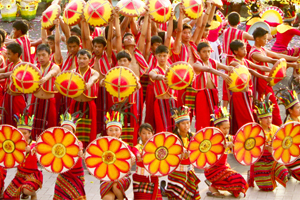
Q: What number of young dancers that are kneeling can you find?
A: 8